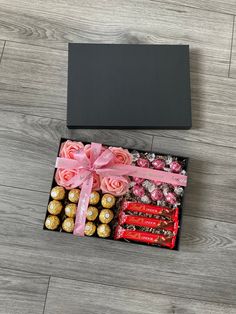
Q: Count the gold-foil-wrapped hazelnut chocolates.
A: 12